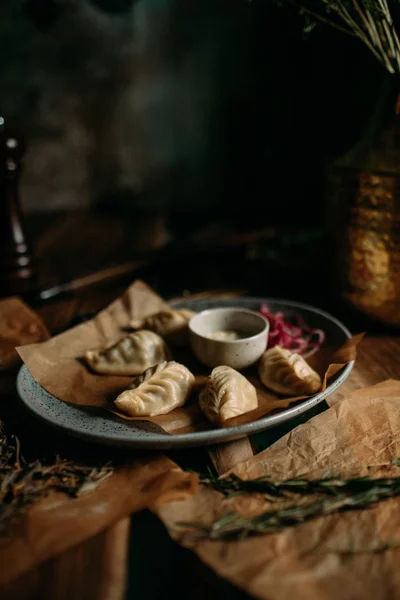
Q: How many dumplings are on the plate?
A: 5